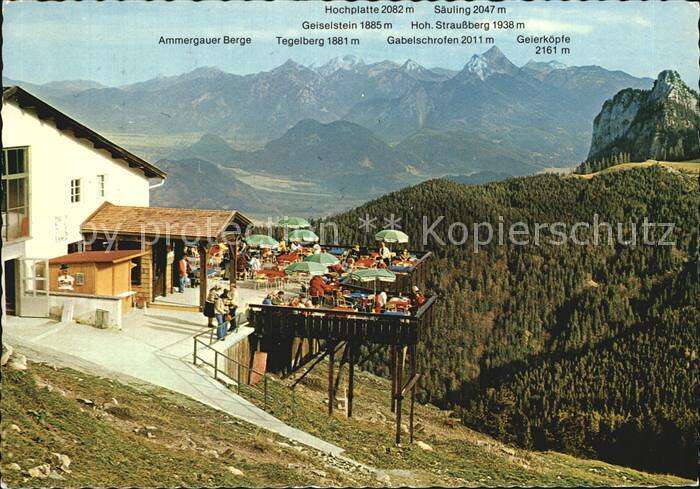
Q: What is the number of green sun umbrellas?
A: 7